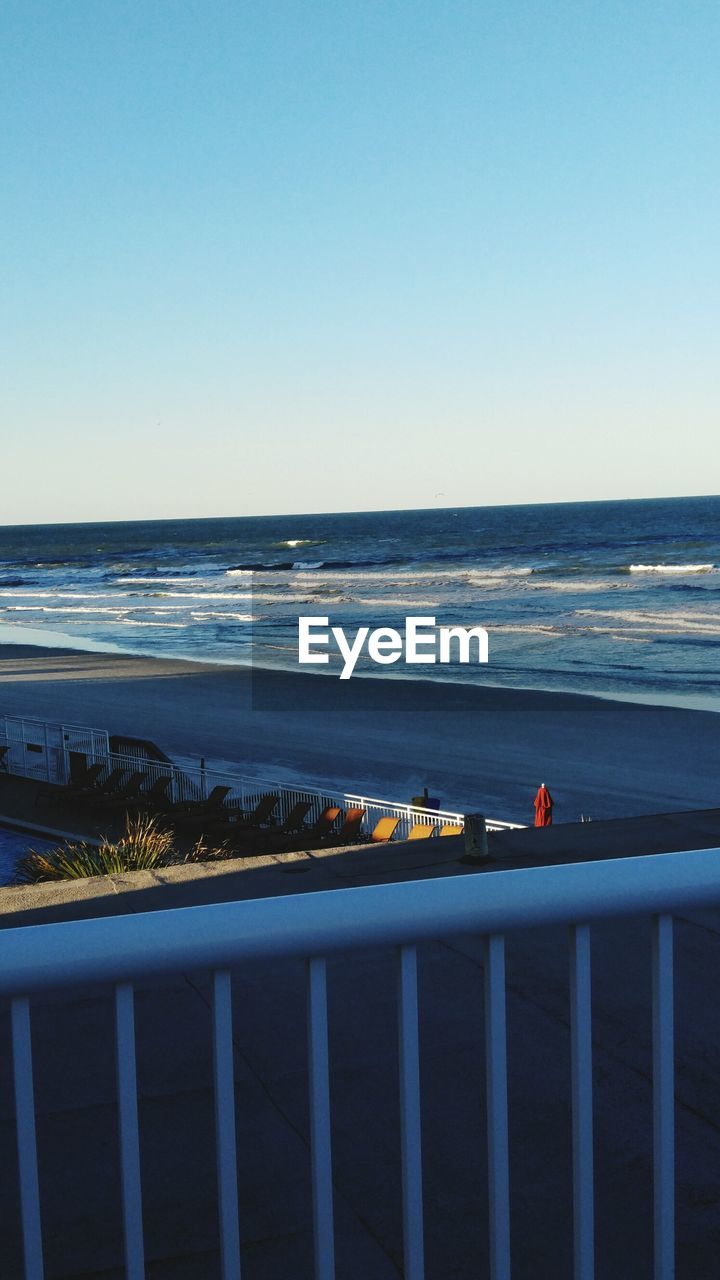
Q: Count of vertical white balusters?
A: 8